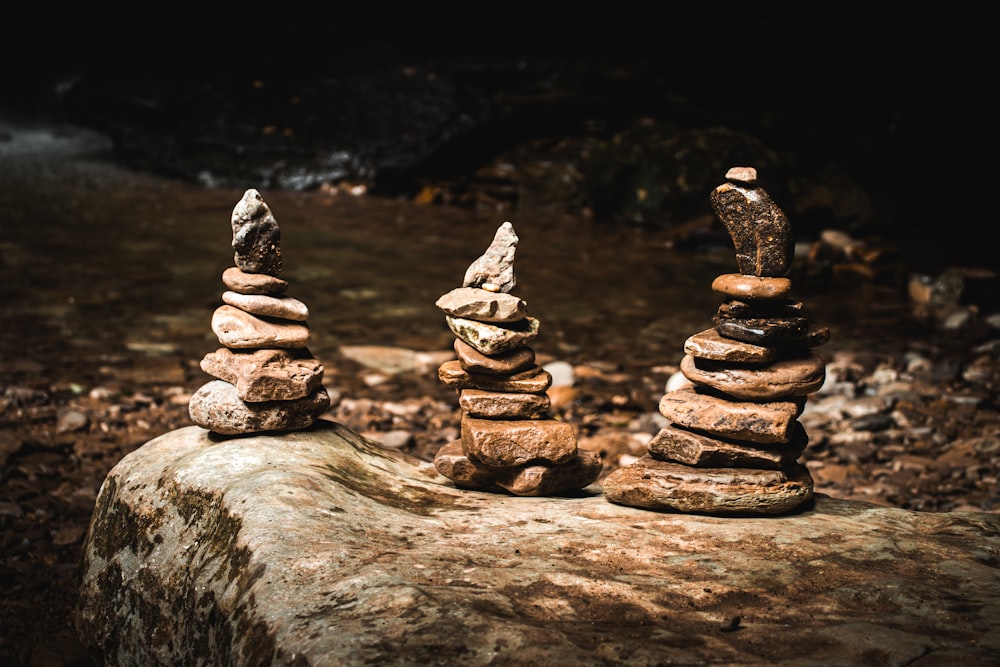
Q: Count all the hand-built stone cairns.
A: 3